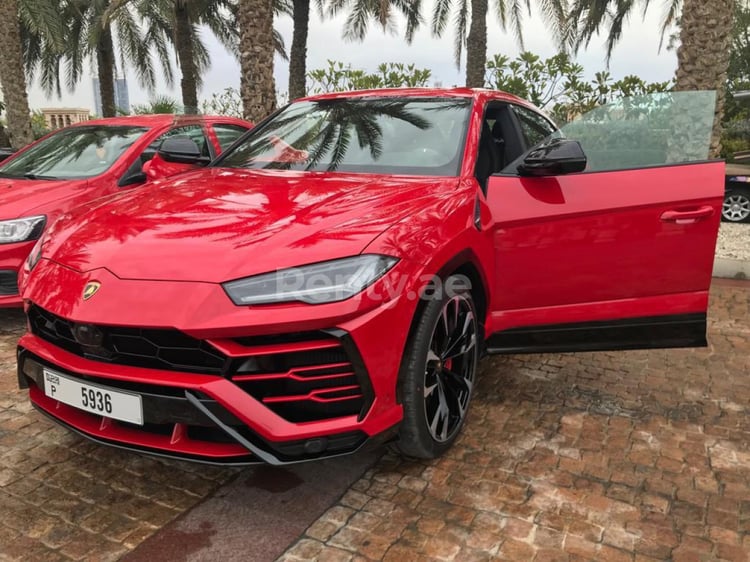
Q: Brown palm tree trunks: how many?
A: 7